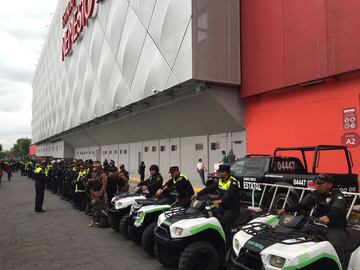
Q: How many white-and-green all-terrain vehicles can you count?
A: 4